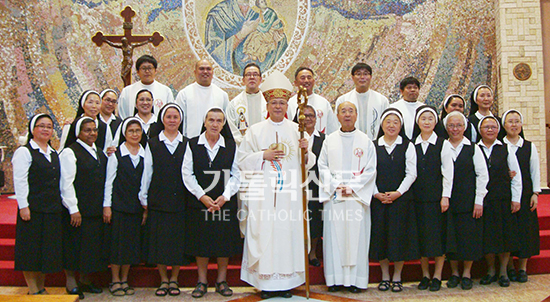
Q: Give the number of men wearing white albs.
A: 8